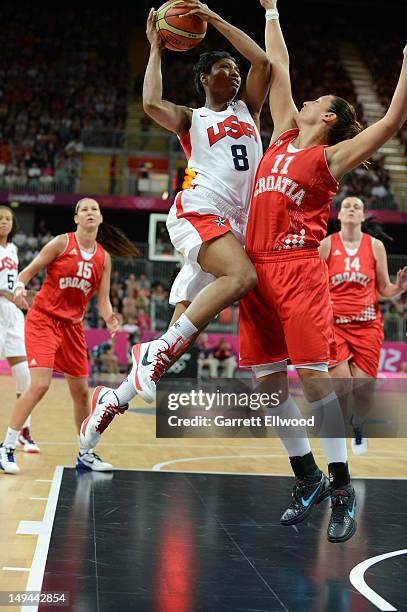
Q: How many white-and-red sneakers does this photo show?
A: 3